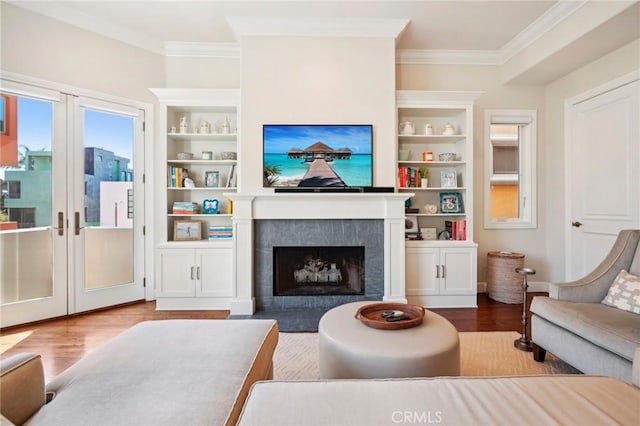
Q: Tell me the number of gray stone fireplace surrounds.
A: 1